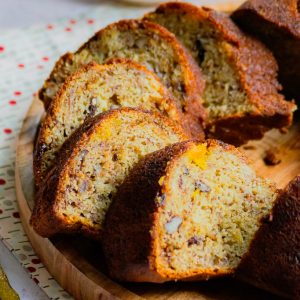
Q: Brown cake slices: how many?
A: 5